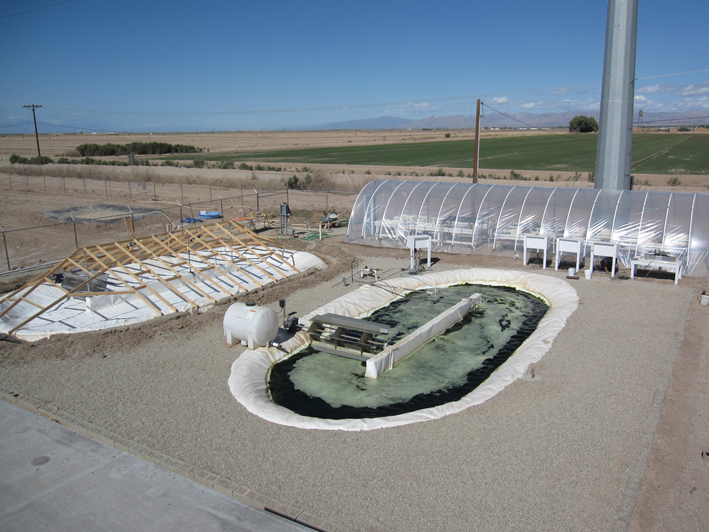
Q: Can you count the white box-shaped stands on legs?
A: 4